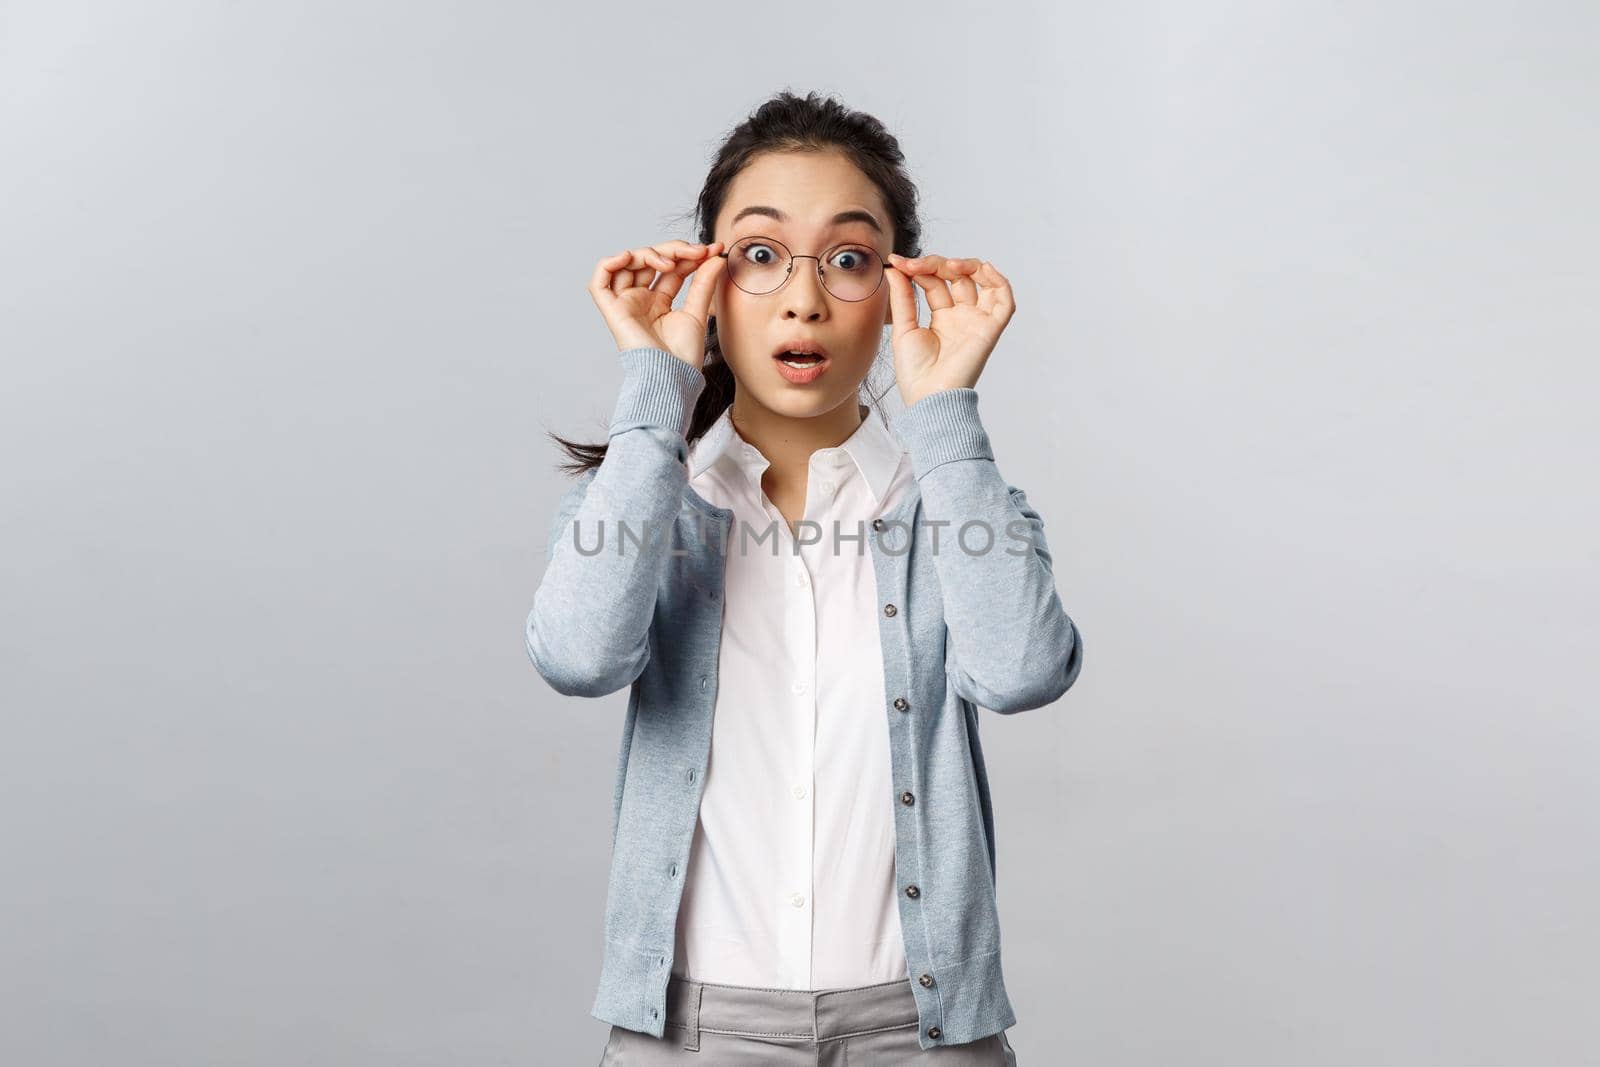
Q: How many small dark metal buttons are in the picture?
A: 7